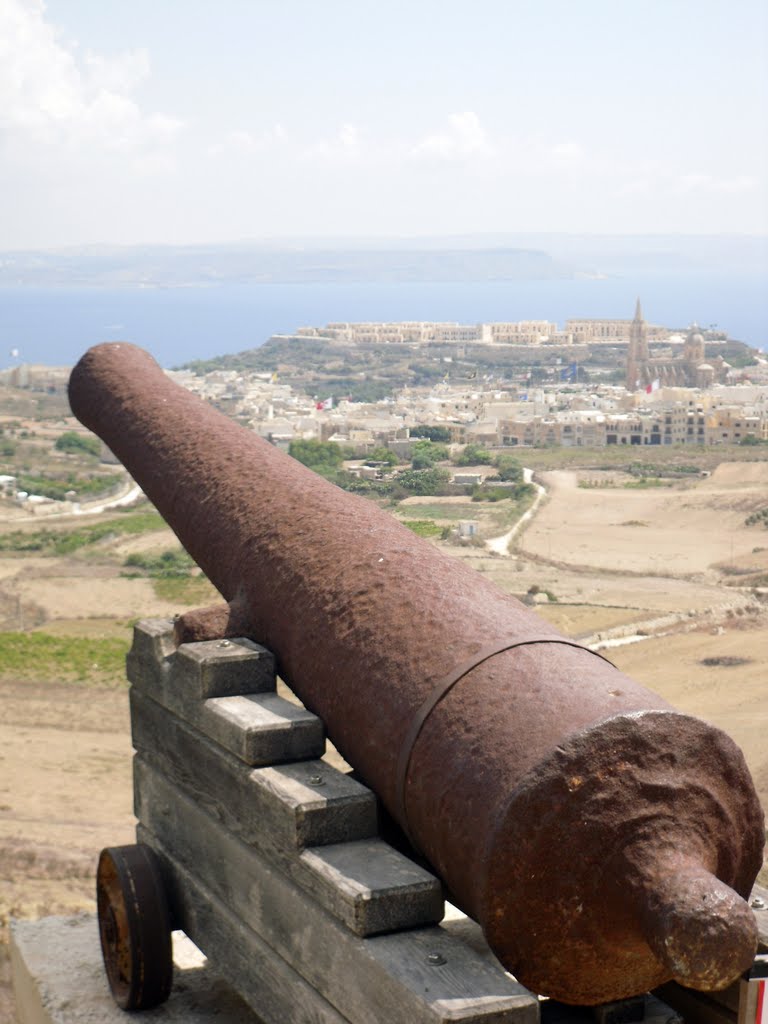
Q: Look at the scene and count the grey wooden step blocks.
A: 5